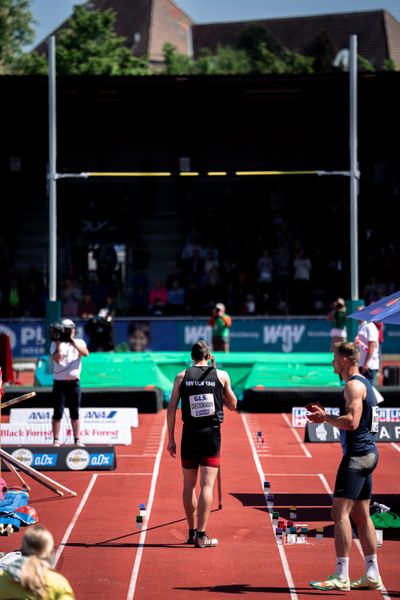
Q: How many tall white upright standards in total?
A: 2